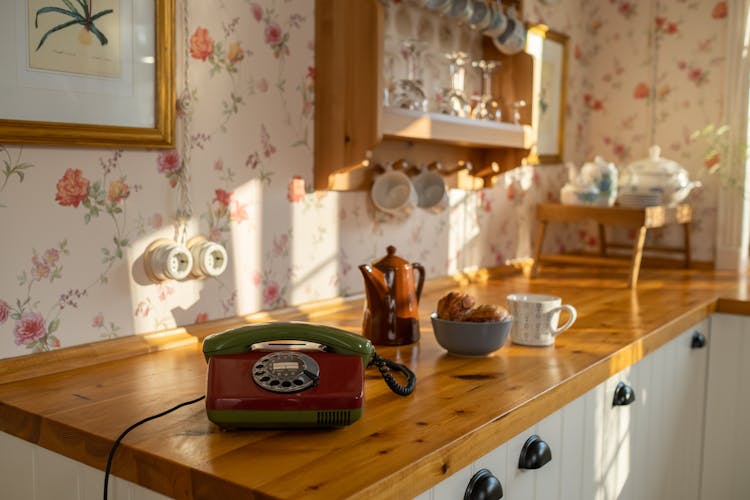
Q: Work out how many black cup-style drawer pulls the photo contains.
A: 4